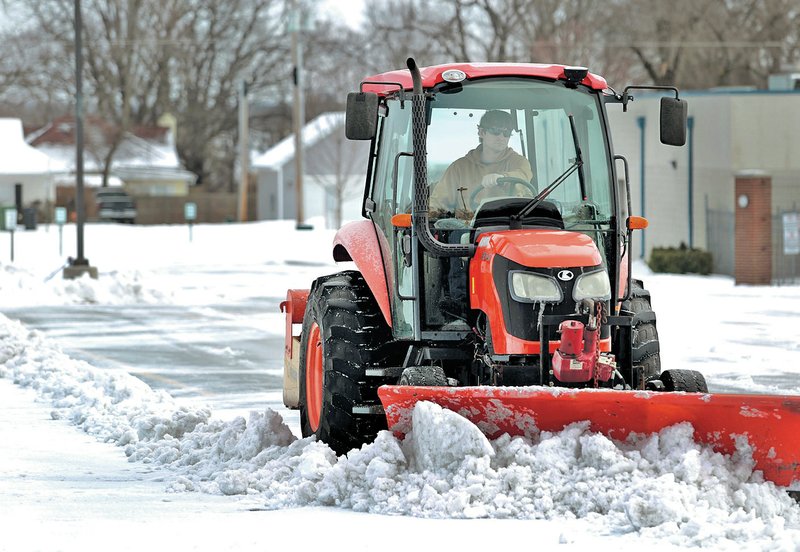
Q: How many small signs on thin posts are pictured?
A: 3